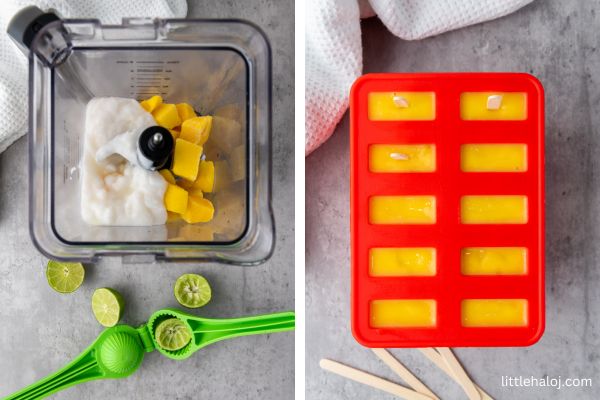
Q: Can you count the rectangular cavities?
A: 10